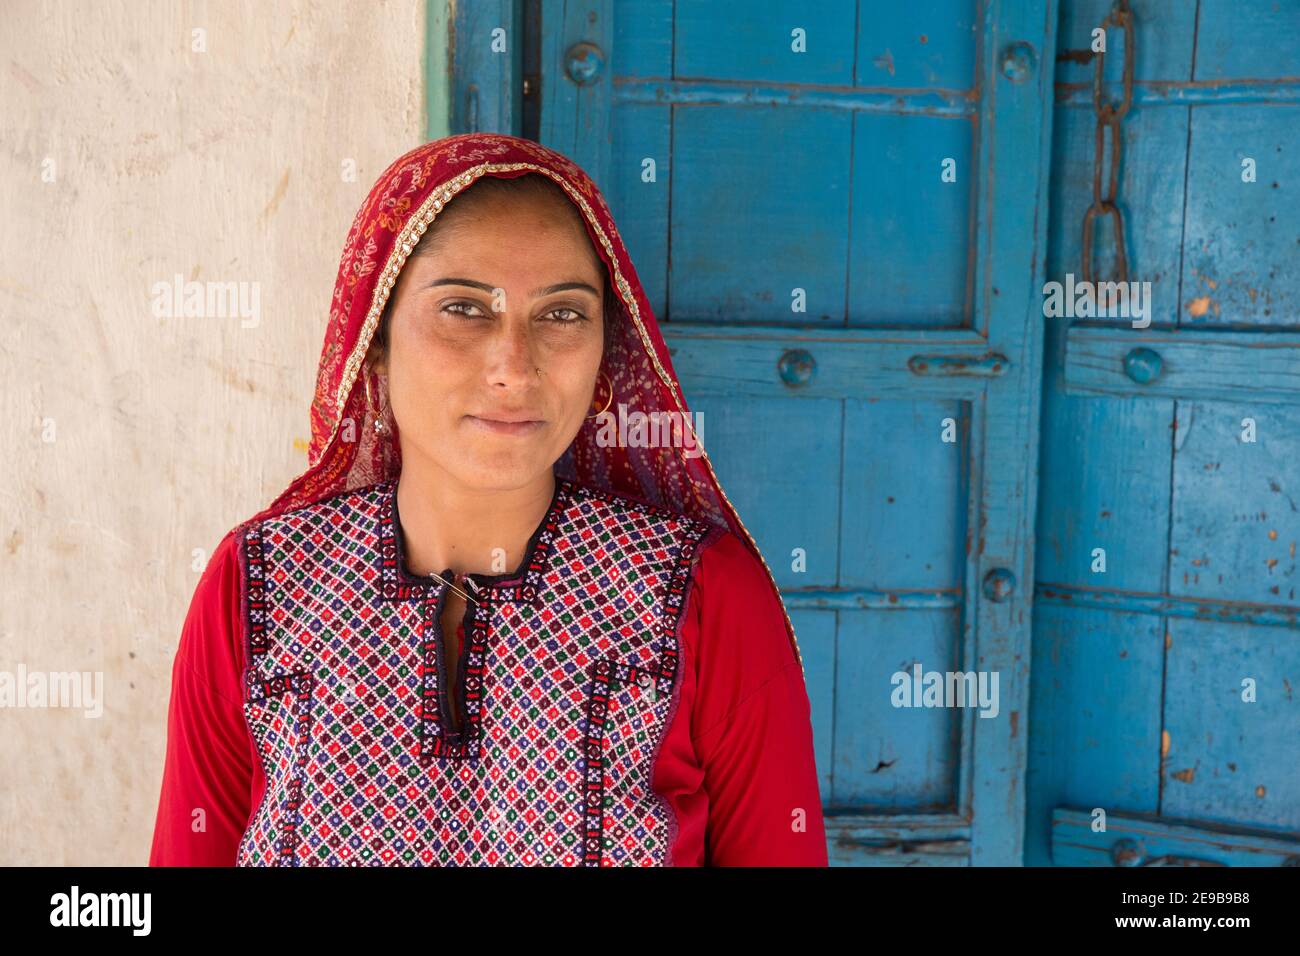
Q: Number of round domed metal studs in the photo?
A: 6